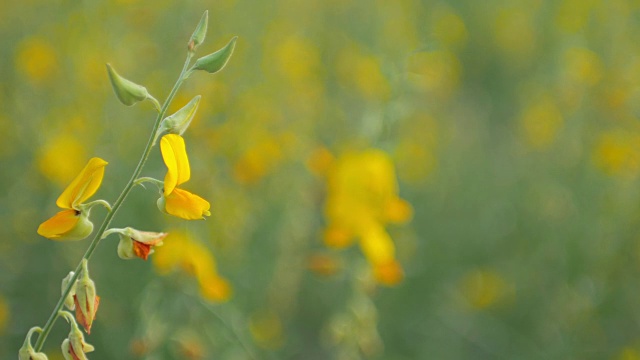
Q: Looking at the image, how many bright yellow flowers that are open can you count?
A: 2